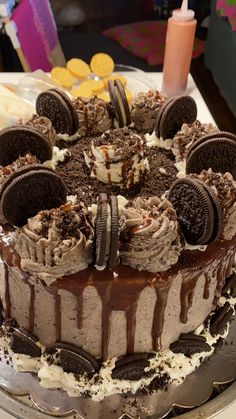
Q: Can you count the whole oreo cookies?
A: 8